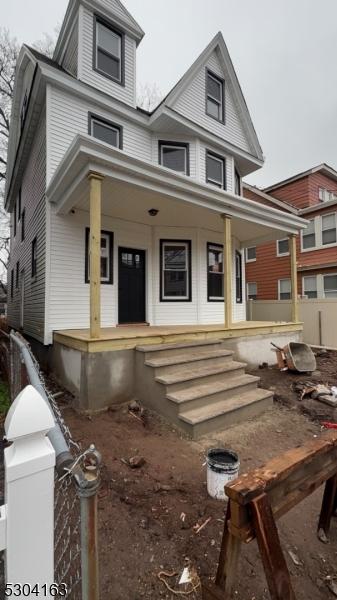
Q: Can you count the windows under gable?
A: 2